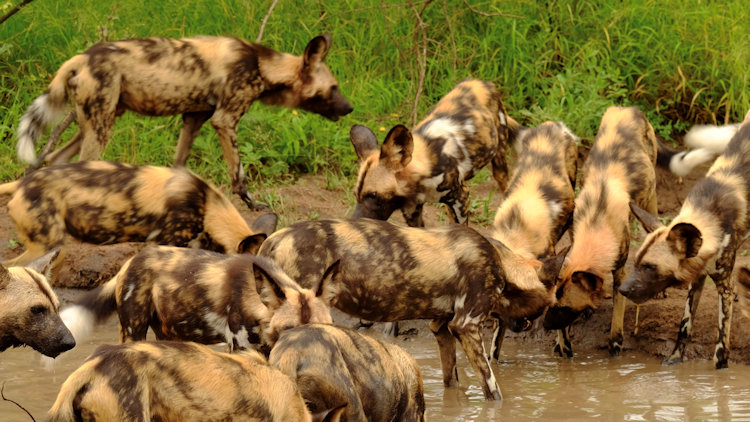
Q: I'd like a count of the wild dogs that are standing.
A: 11